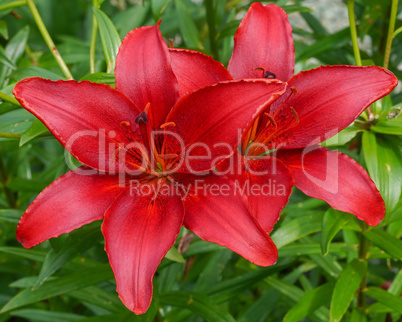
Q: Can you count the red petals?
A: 11